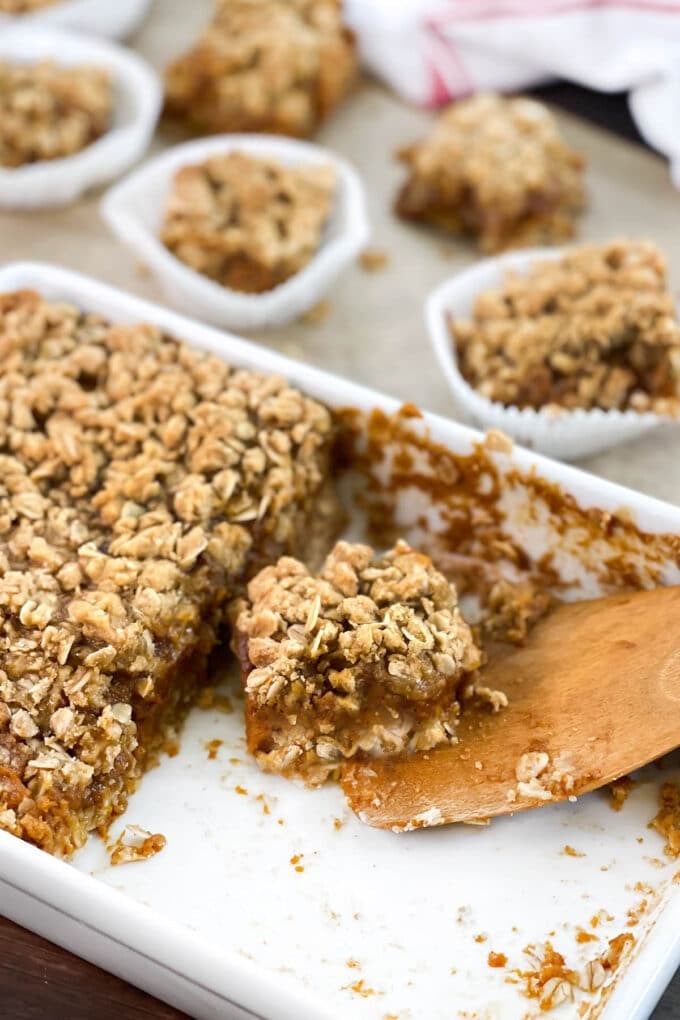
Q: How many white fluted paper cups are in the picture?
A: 4